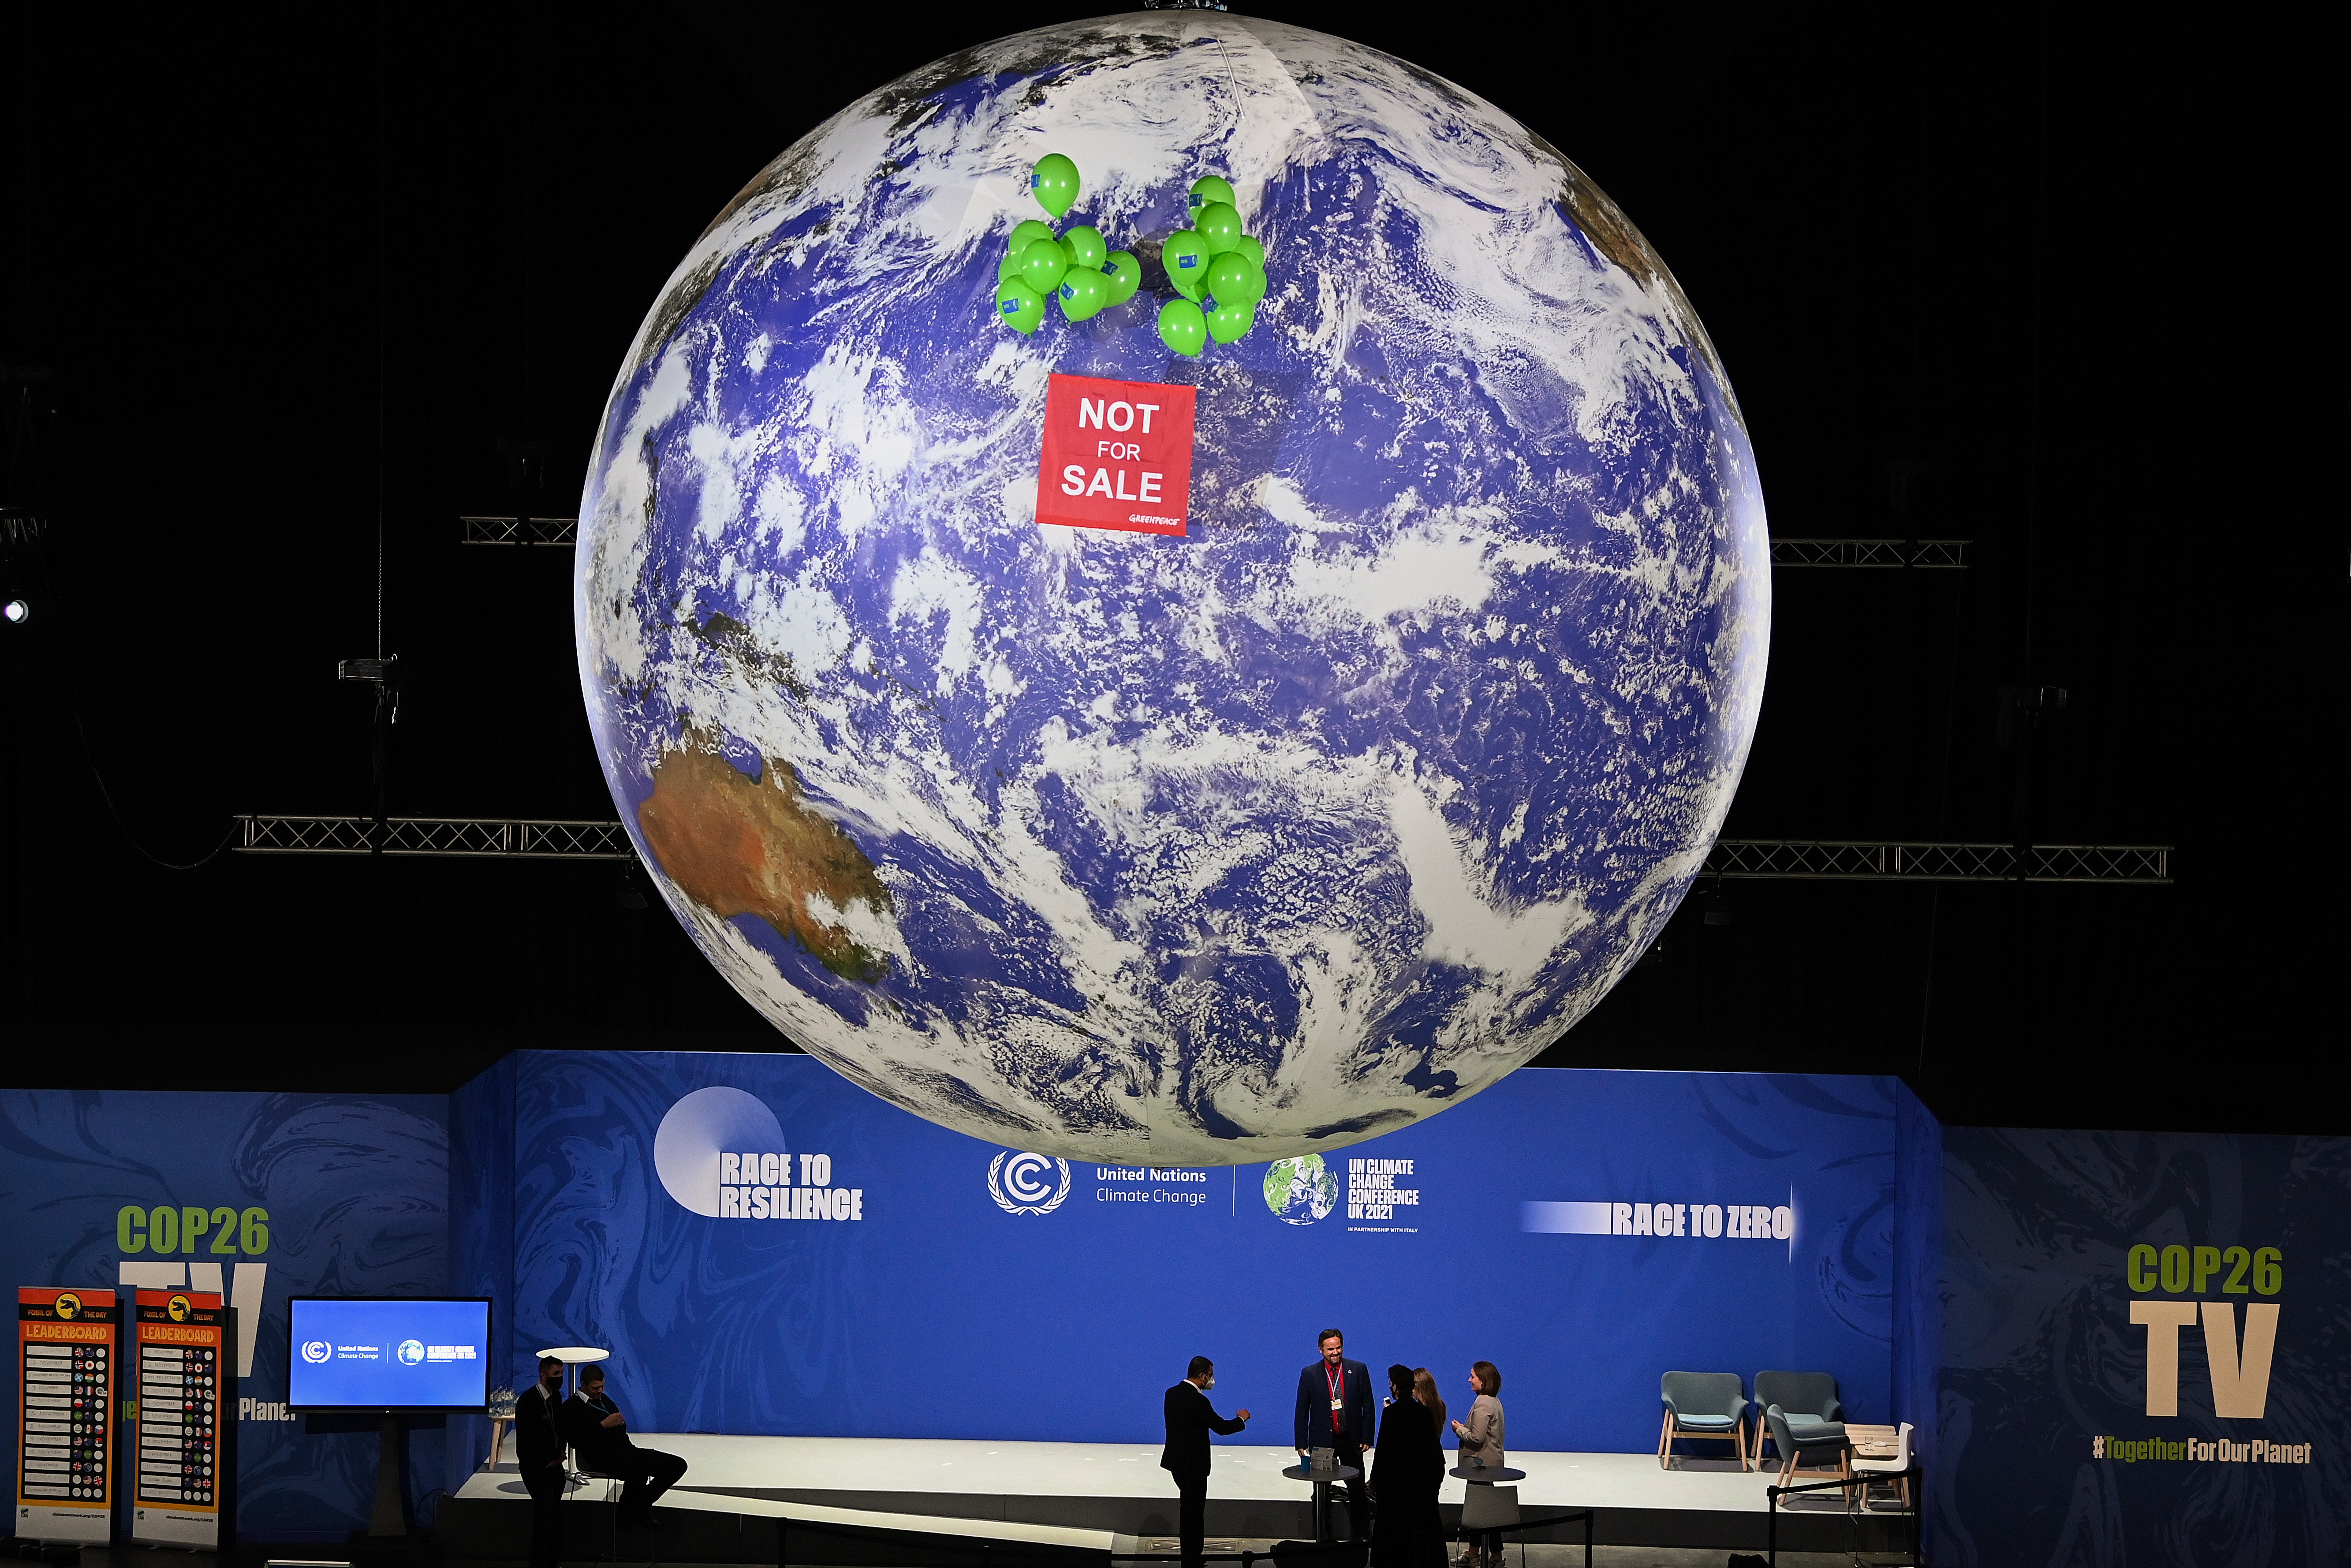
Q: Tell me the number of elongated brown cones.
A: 0